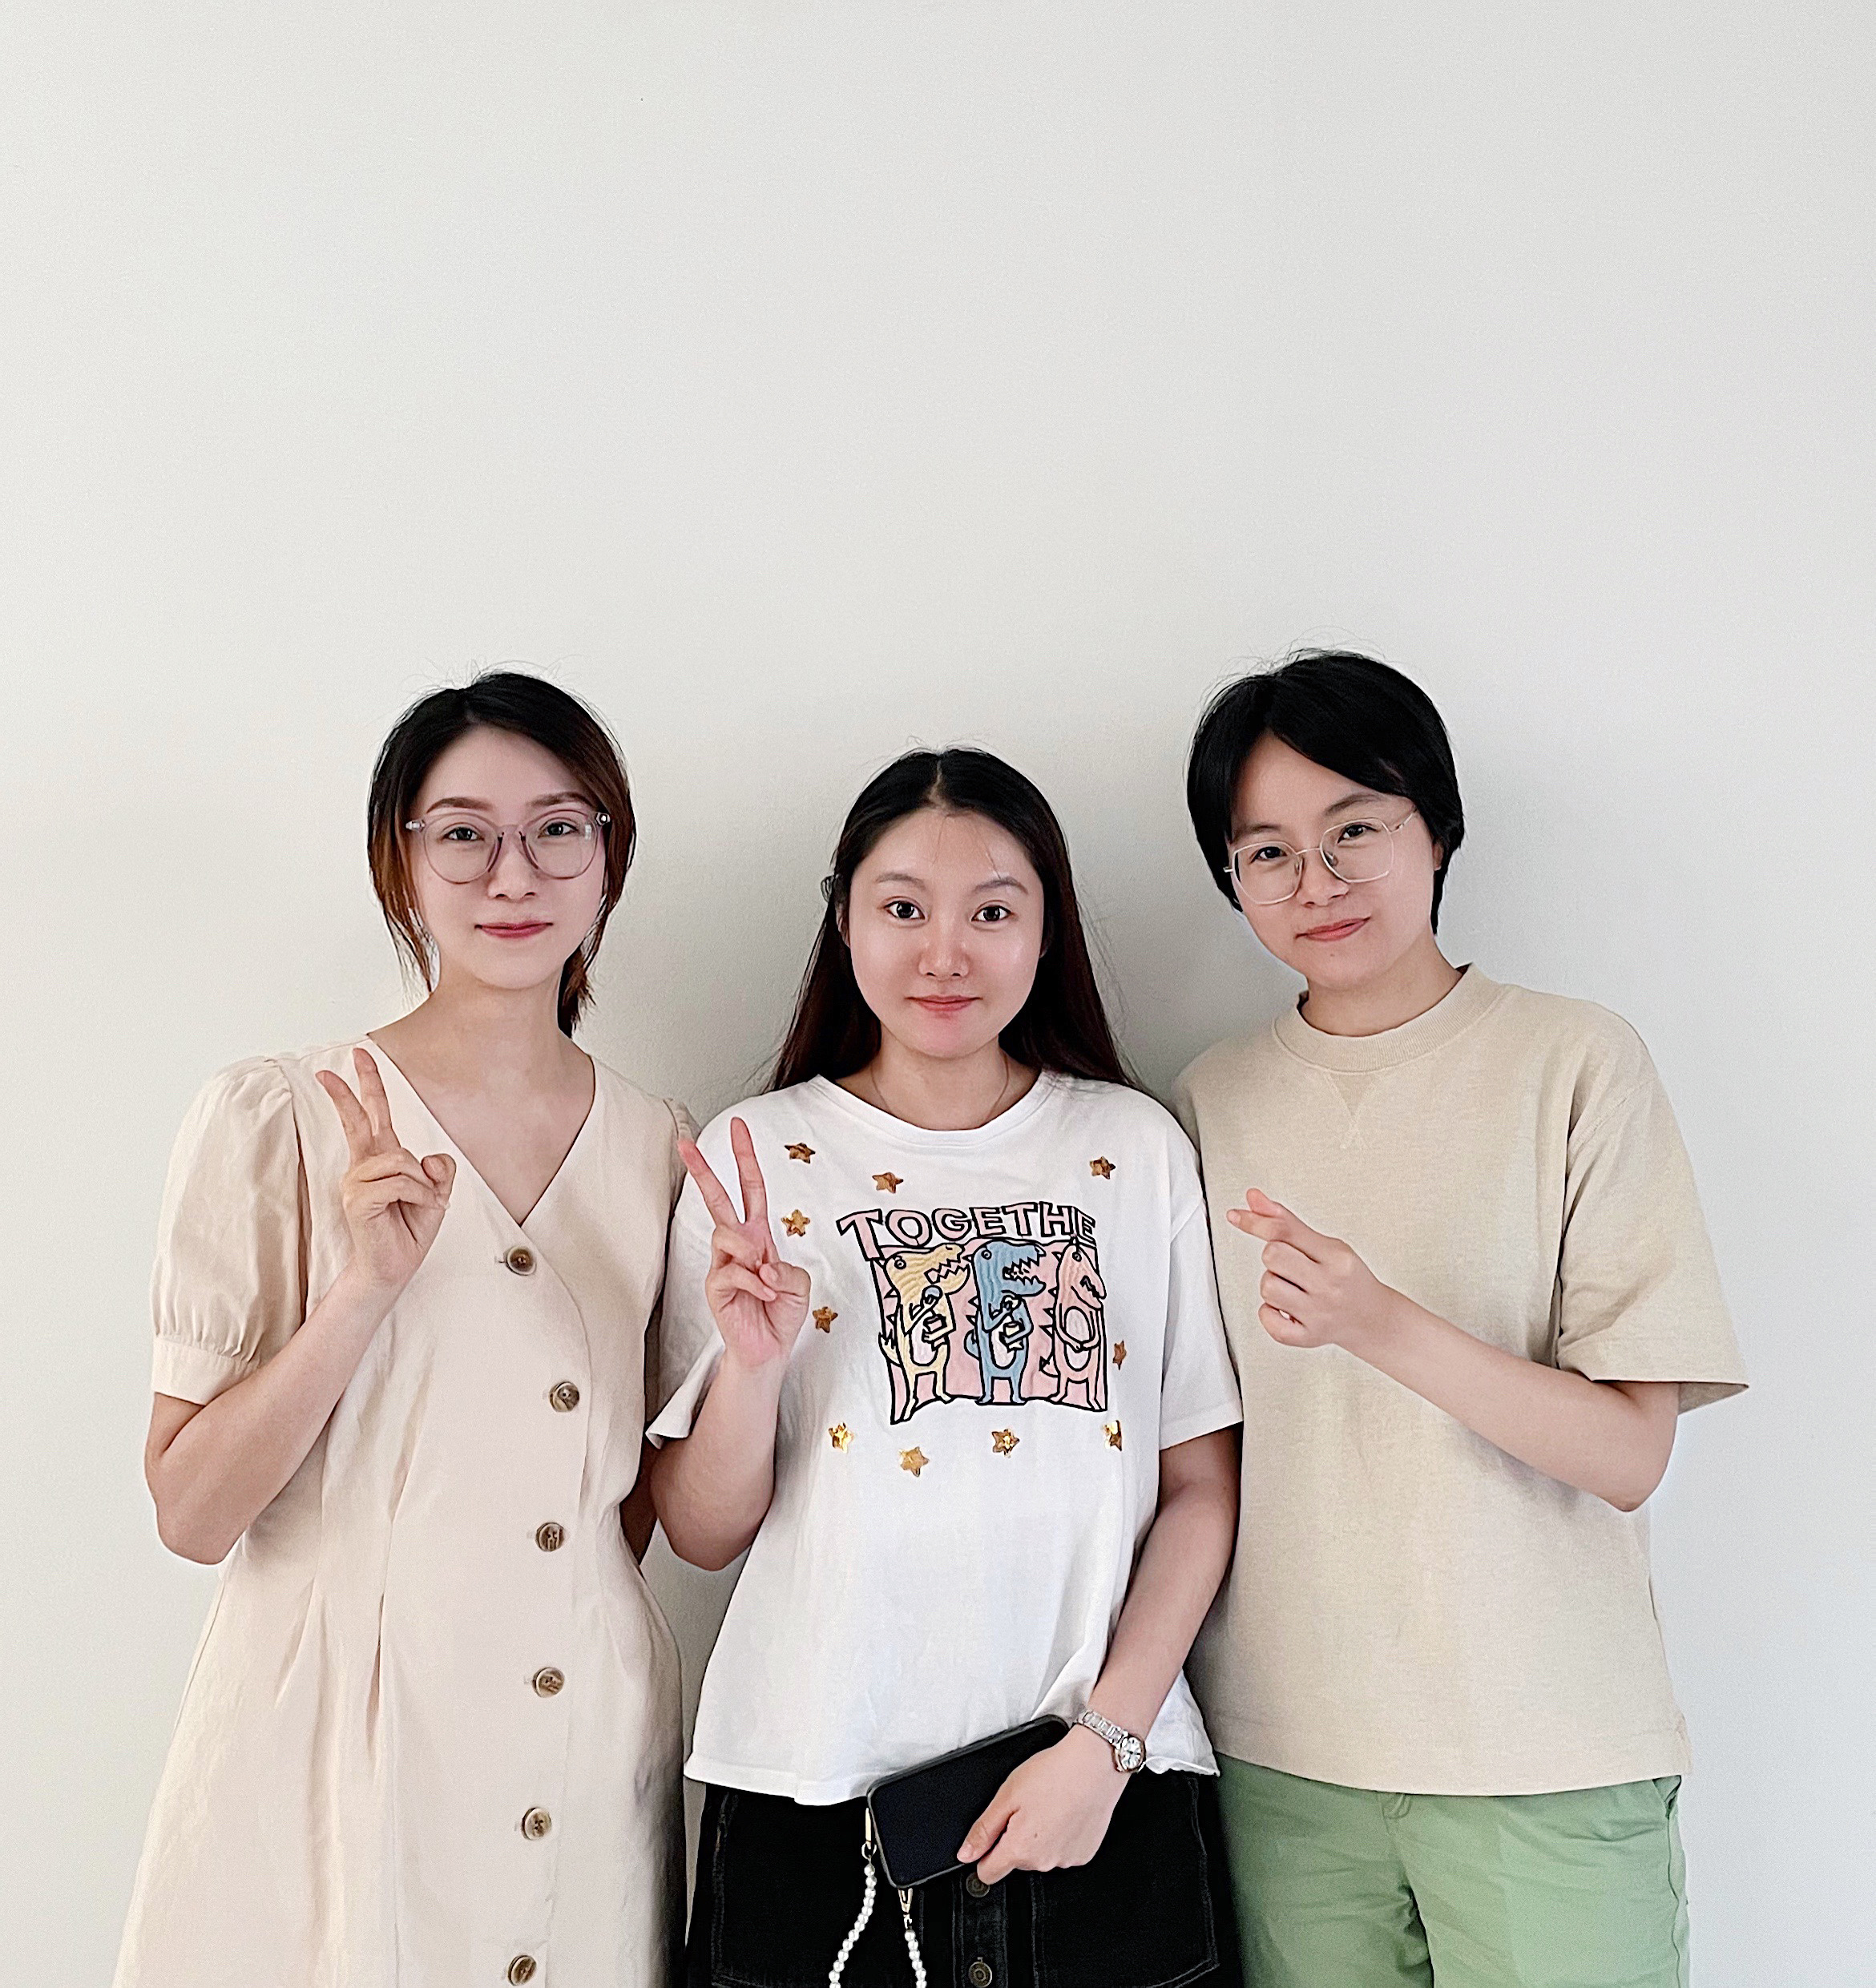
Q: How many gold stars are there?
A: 10